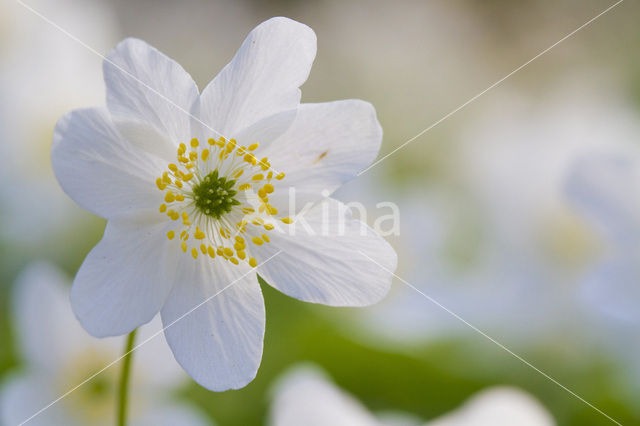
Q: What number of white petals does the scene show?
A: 7